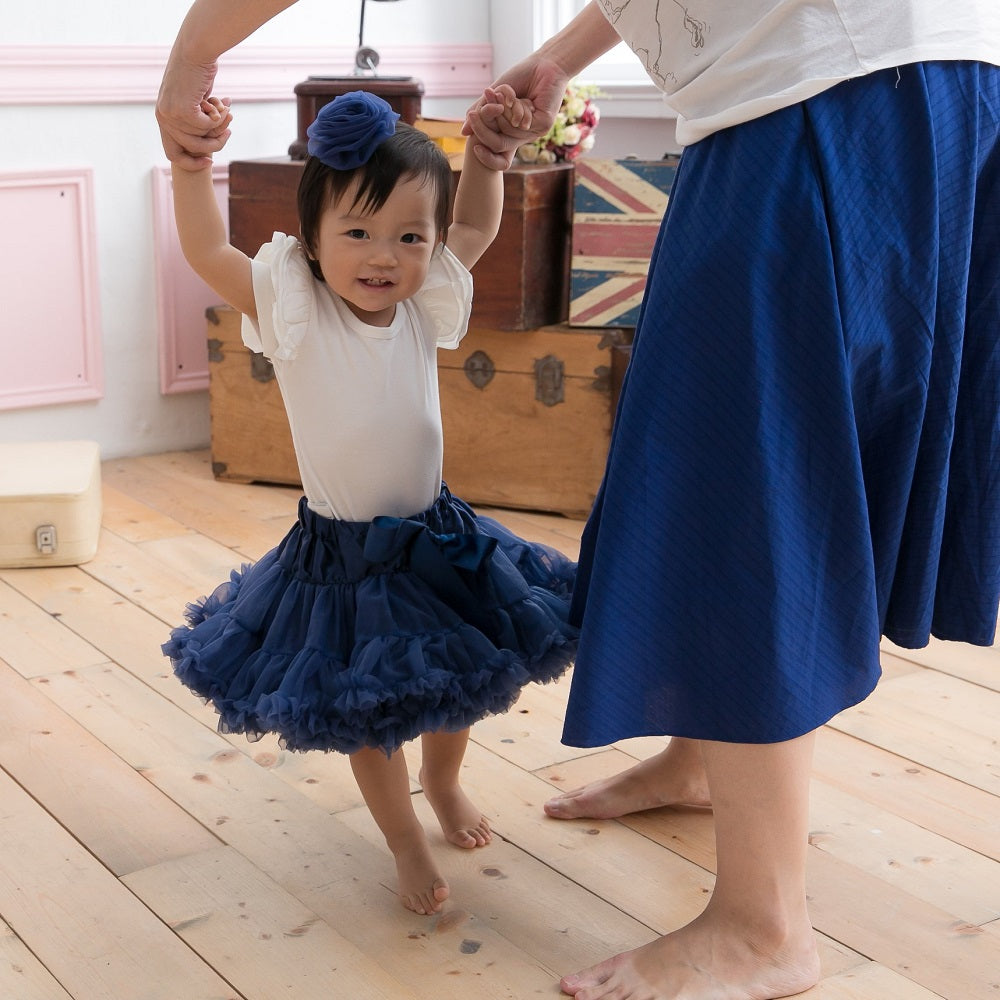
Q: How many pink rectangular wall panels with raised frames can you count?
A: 2